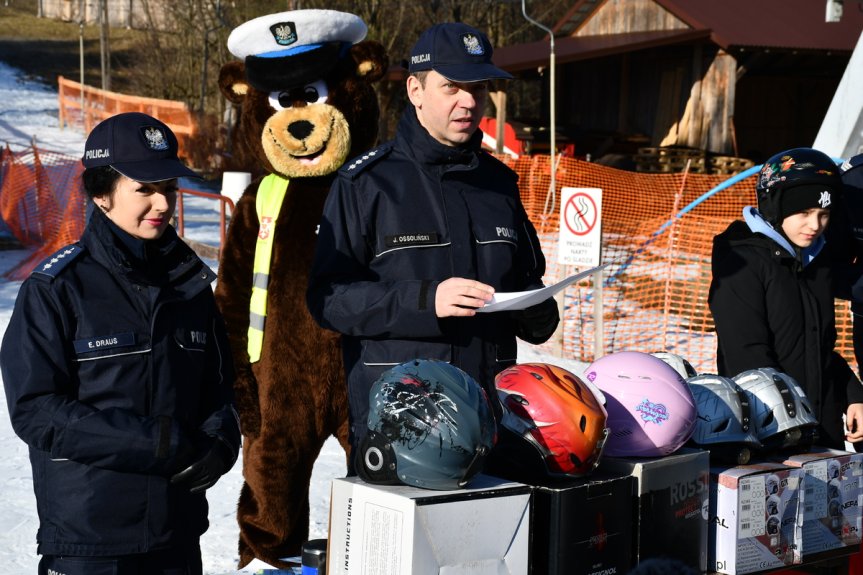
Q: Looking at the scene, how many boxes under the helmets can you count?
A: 5